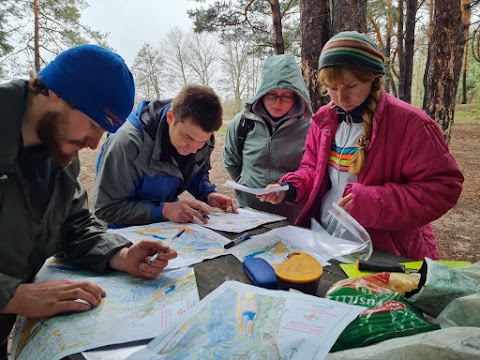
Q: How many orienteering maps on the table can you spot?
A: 5